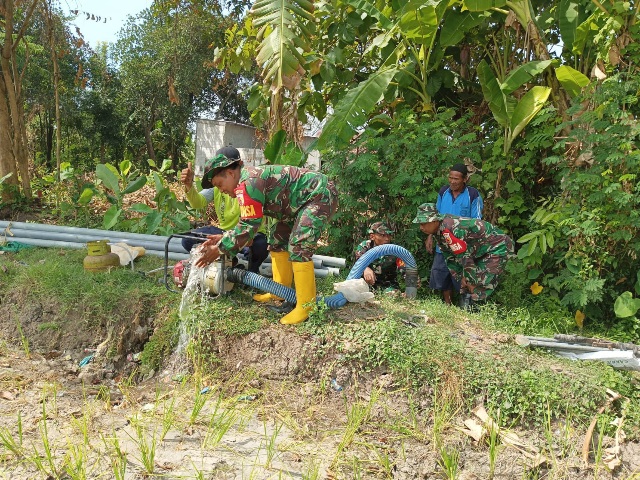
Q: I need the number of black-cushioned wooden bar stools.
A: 0